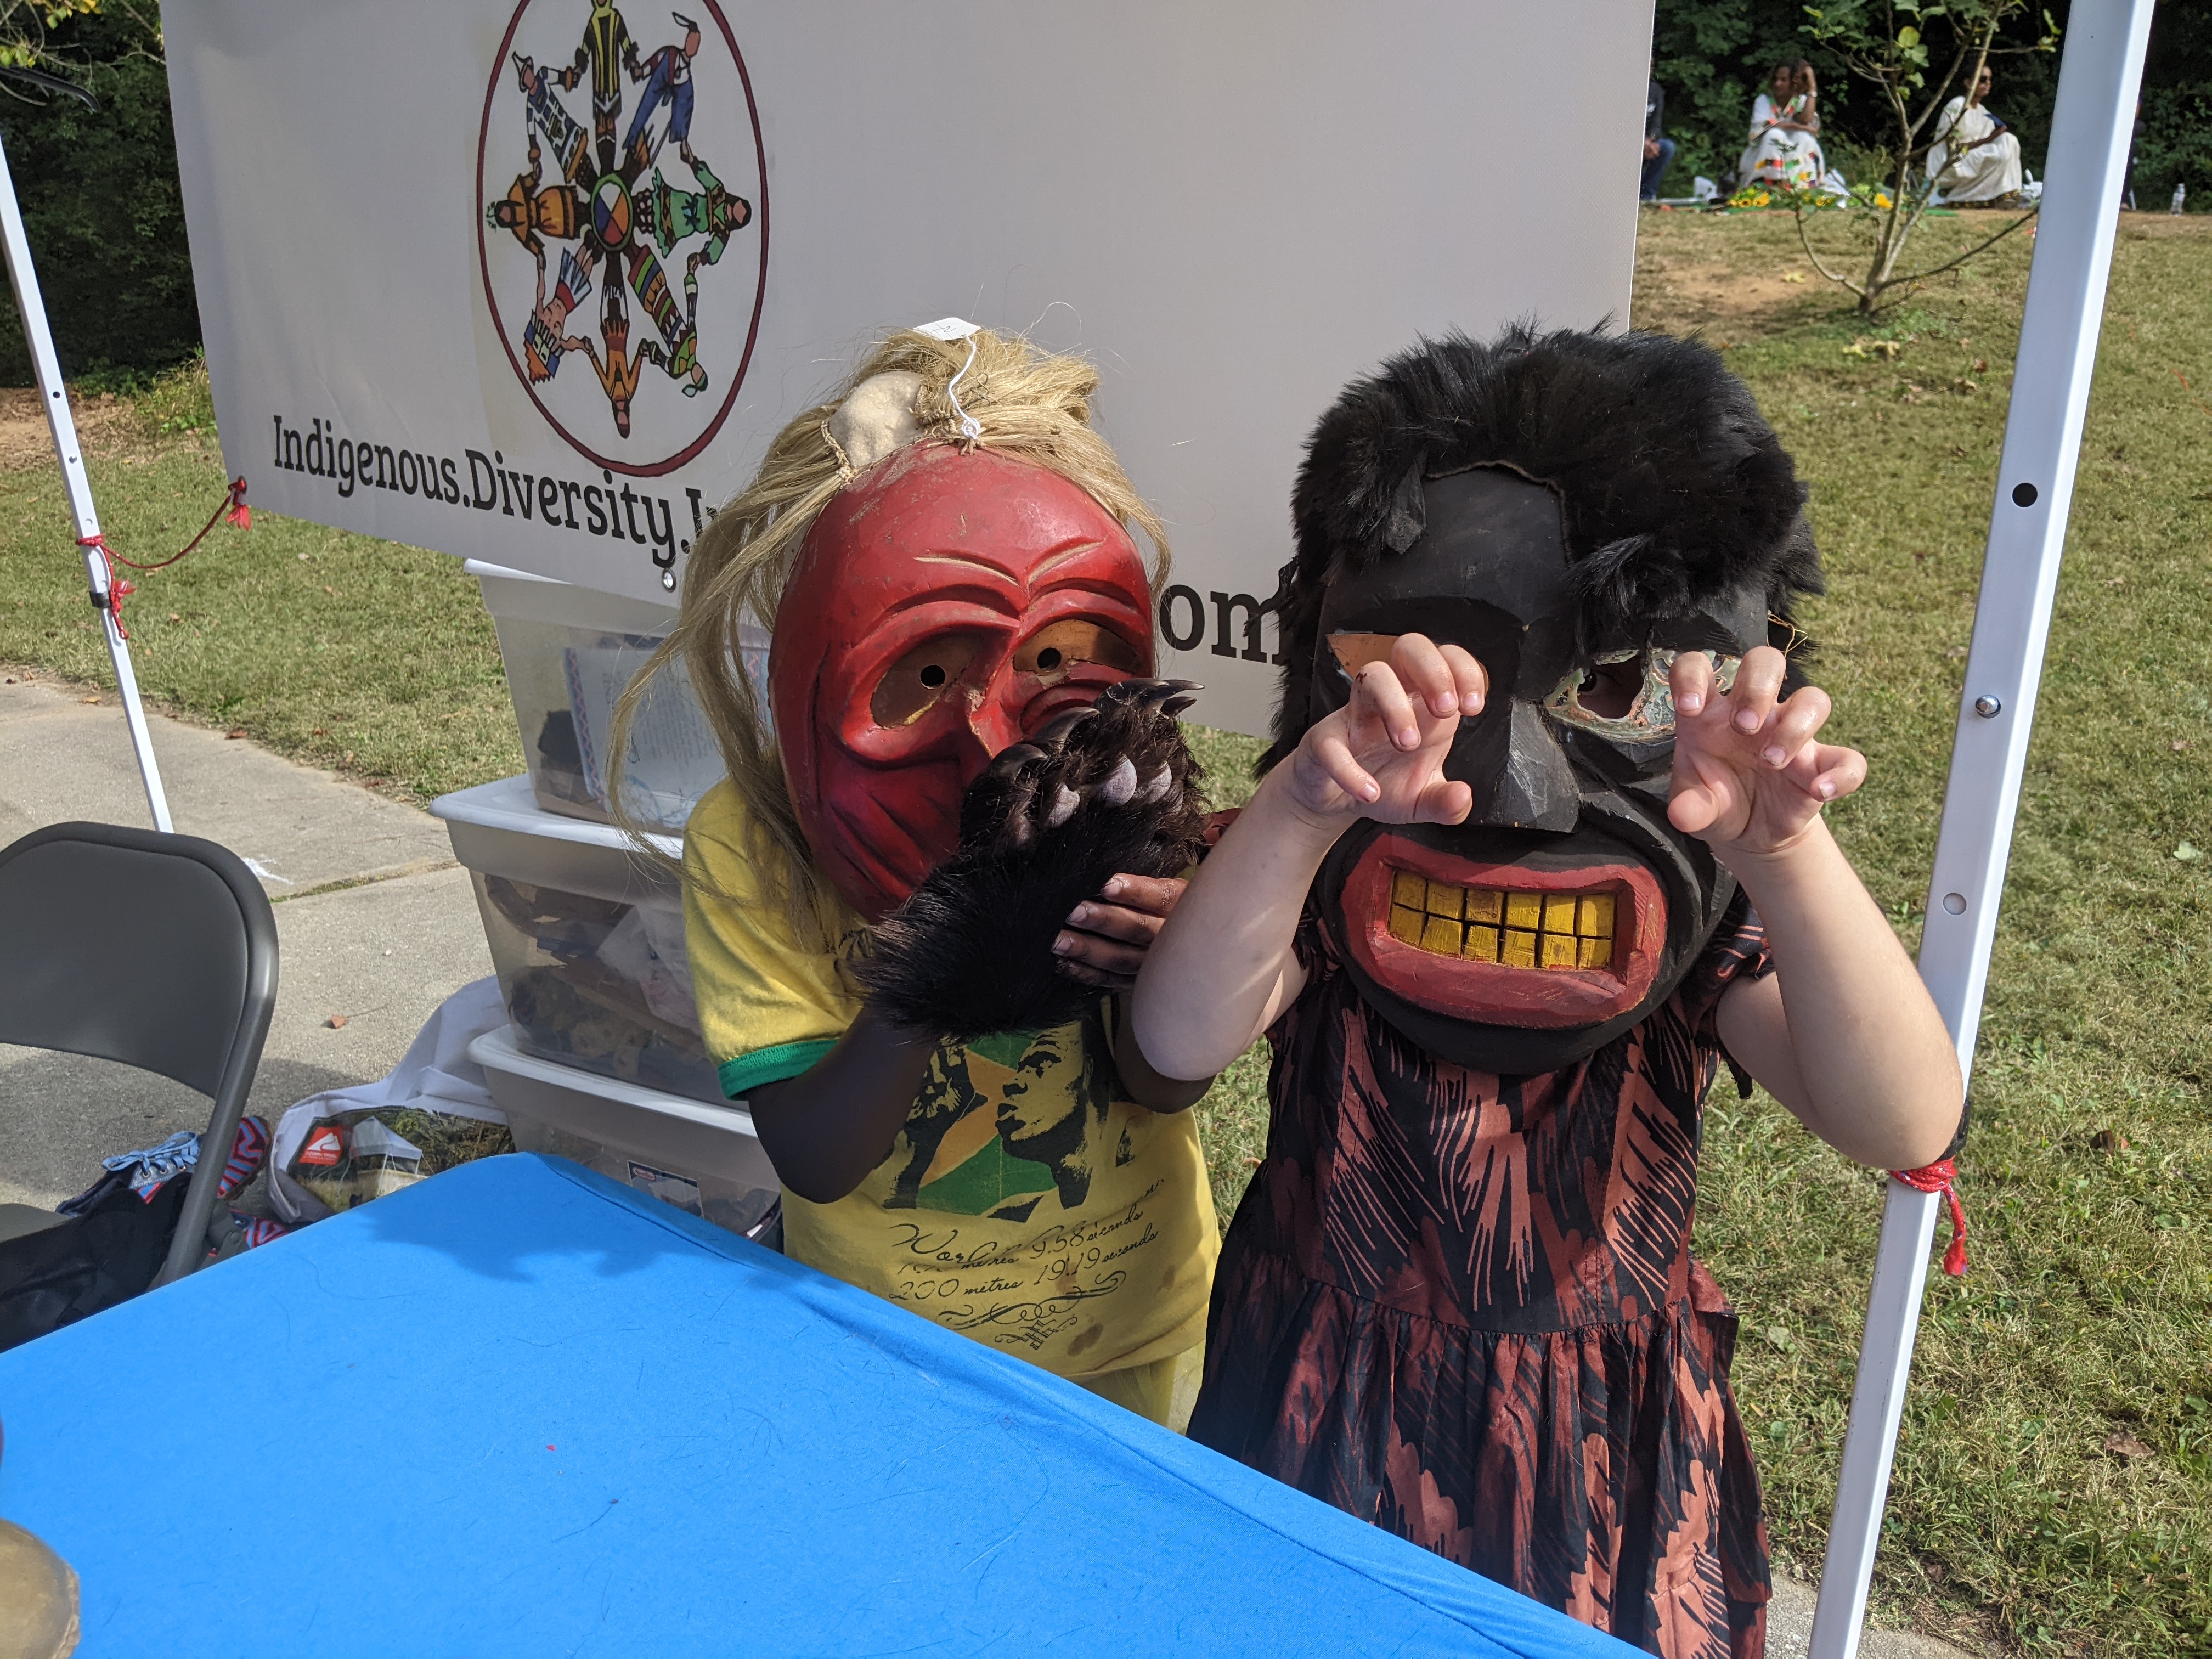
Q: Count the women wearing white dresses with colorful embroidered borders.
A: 2